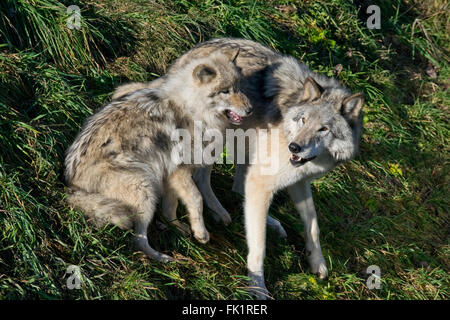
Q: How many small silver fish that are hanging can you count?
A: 0